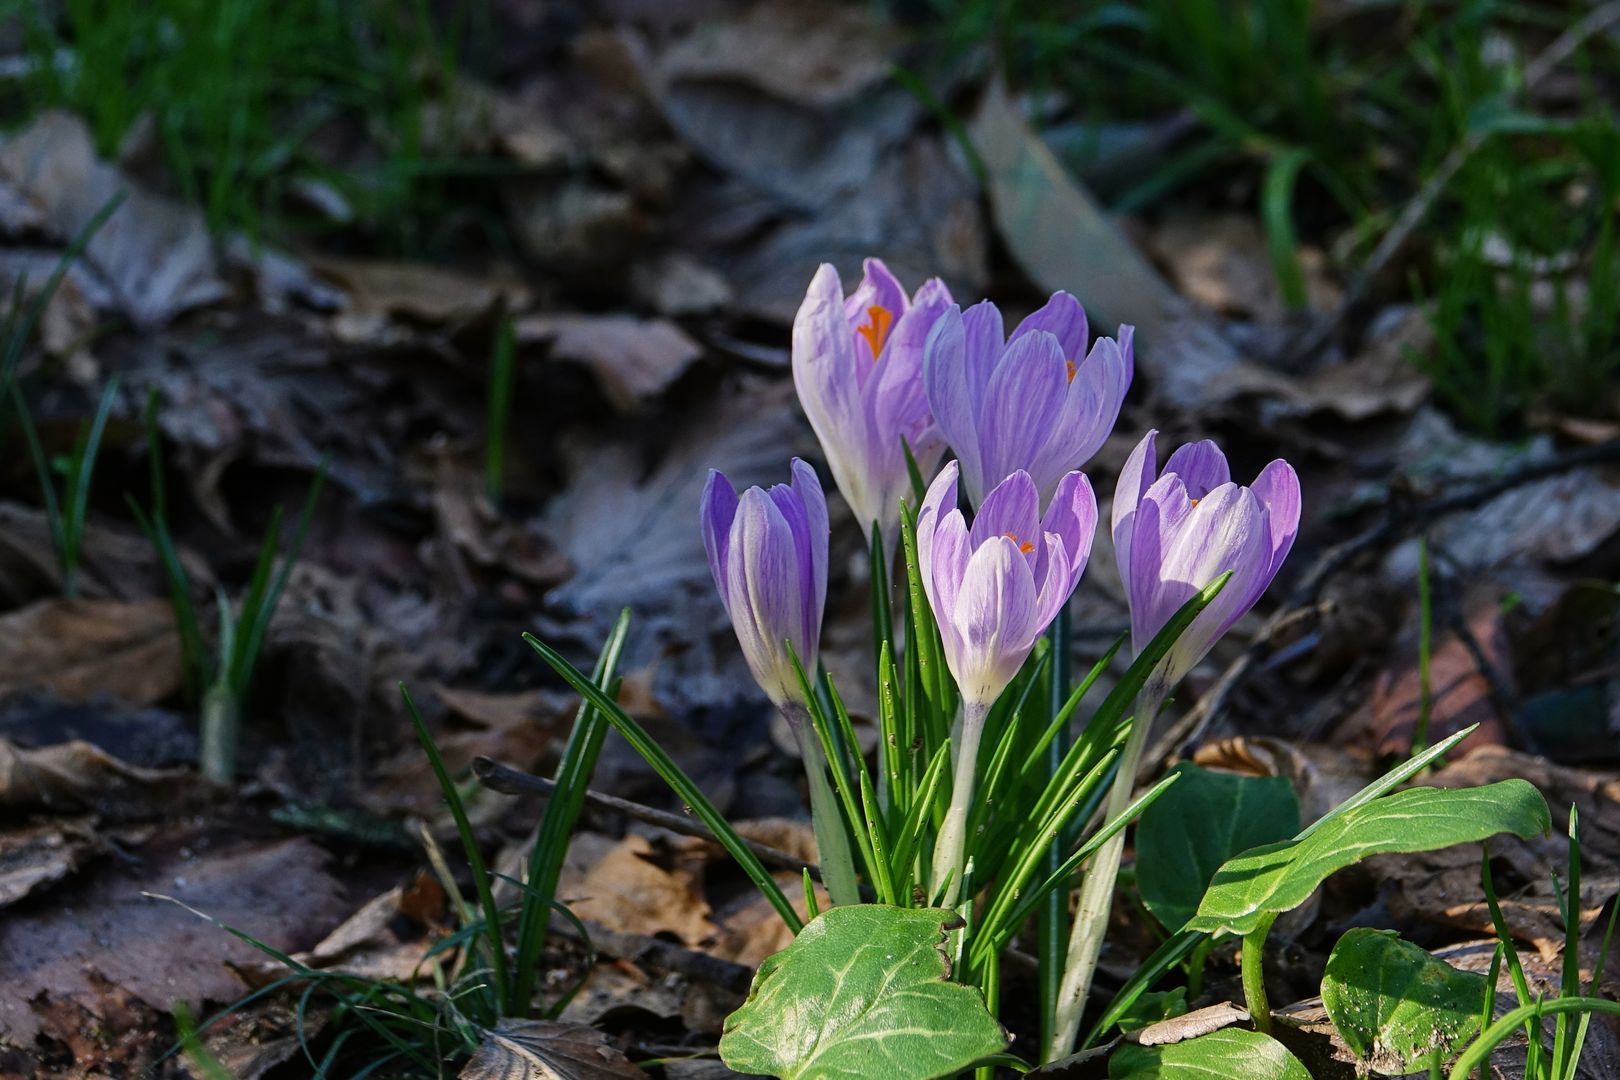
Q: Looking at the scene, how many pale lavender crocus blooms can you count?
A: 5